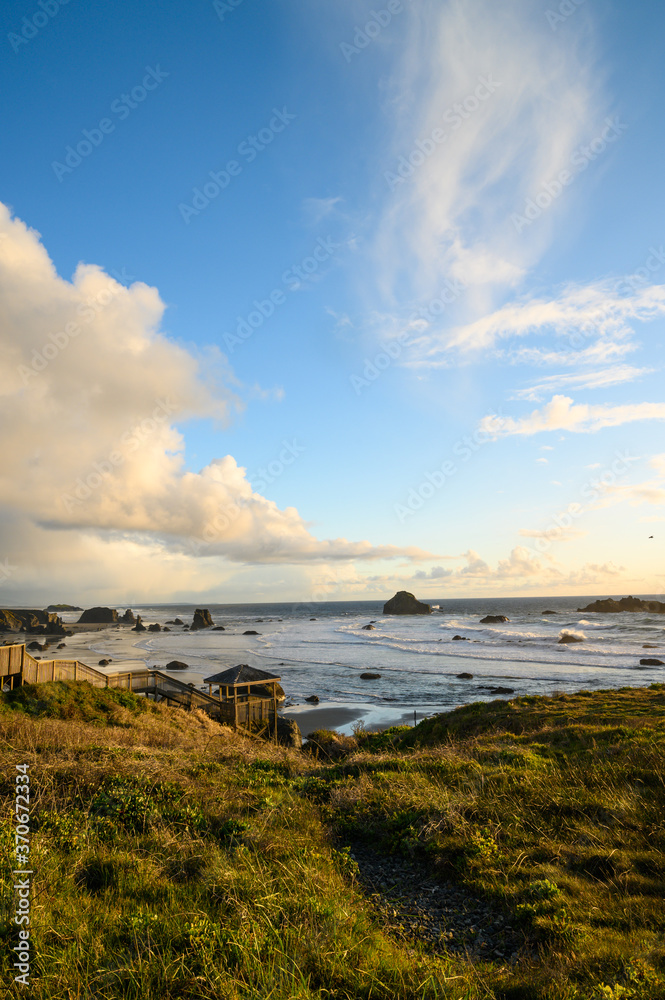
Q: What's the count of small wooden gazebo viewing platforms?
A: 1